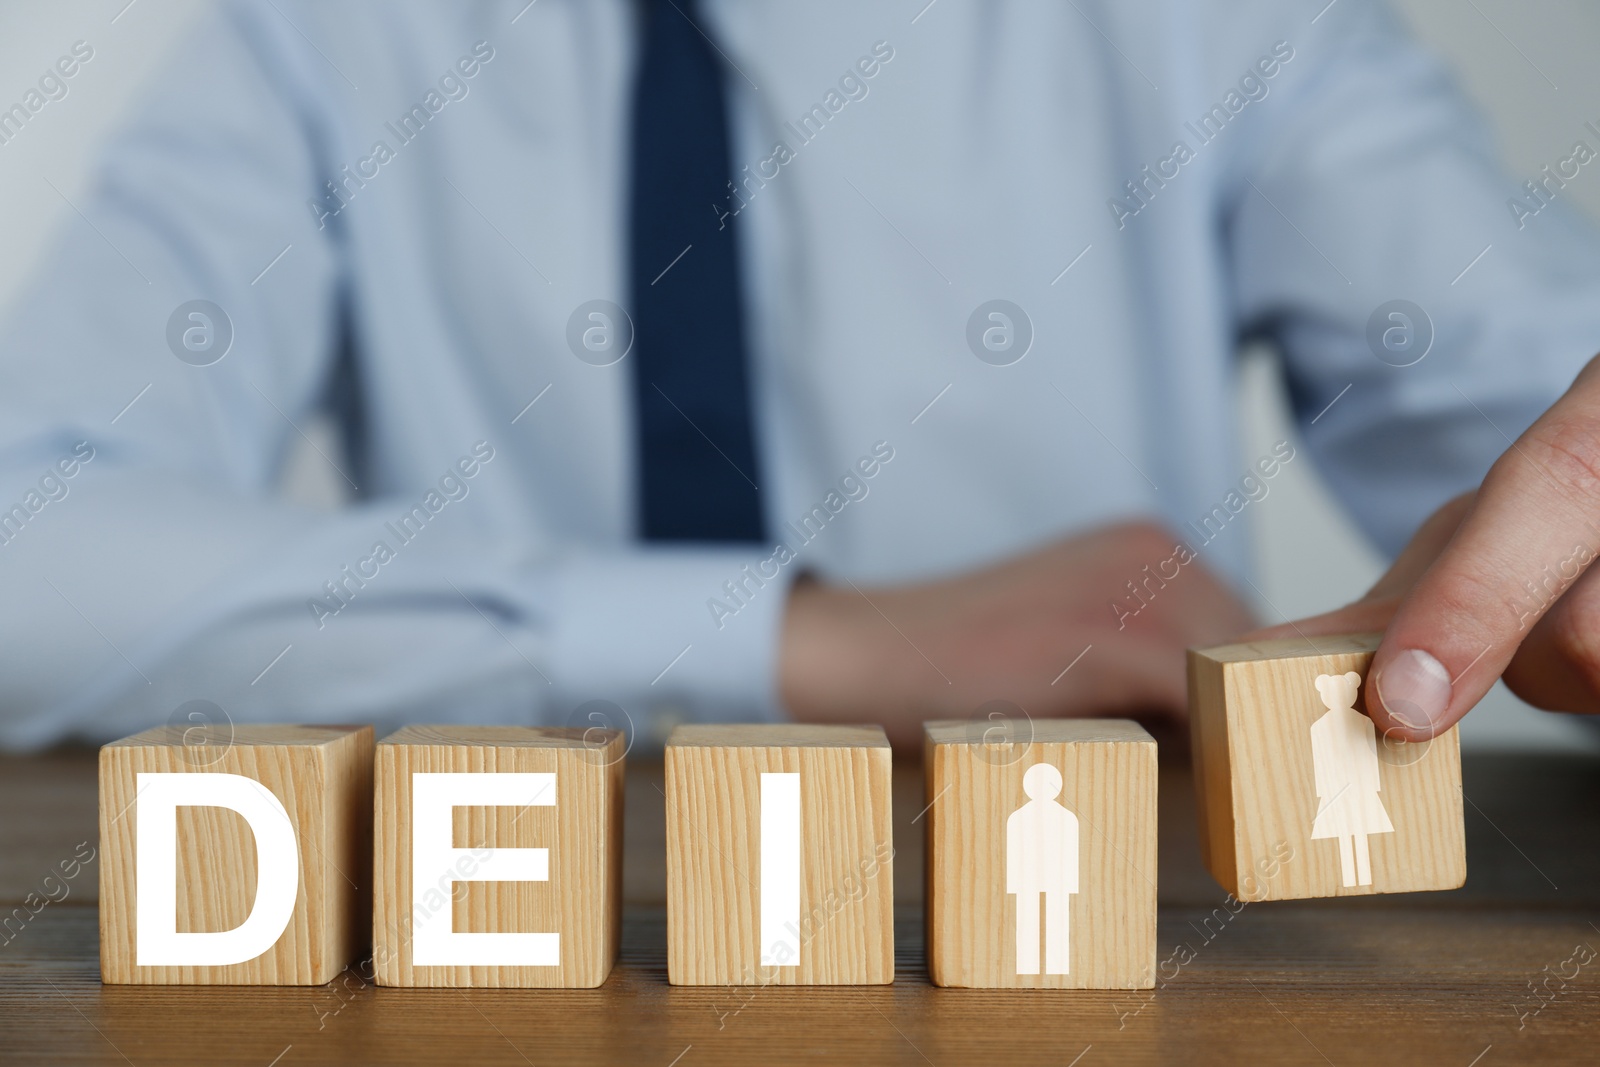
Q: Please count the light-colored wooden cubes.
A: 5